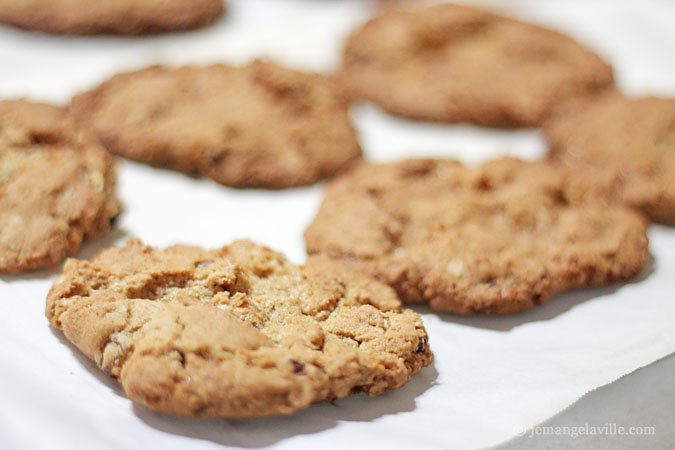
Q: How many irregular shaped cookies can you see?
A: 7